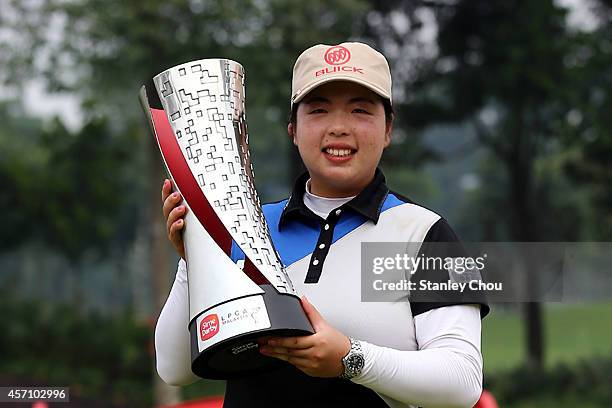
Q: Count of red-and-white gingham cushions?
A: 0